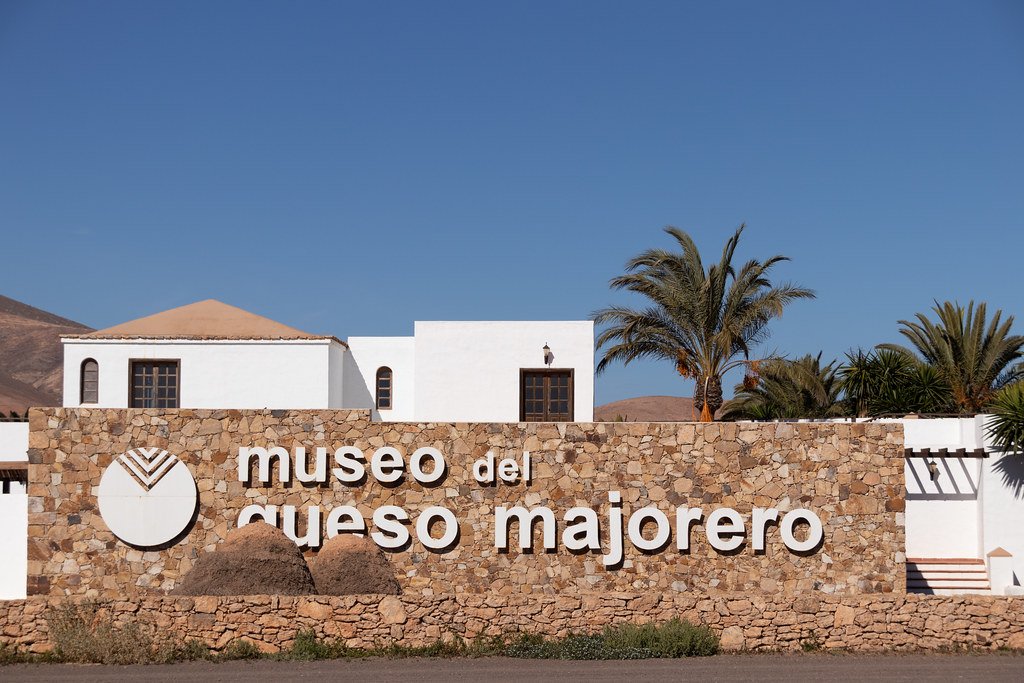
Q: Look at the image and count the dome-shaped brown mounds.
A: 2